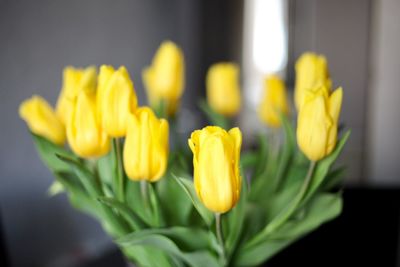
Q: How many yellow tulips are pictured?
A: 11